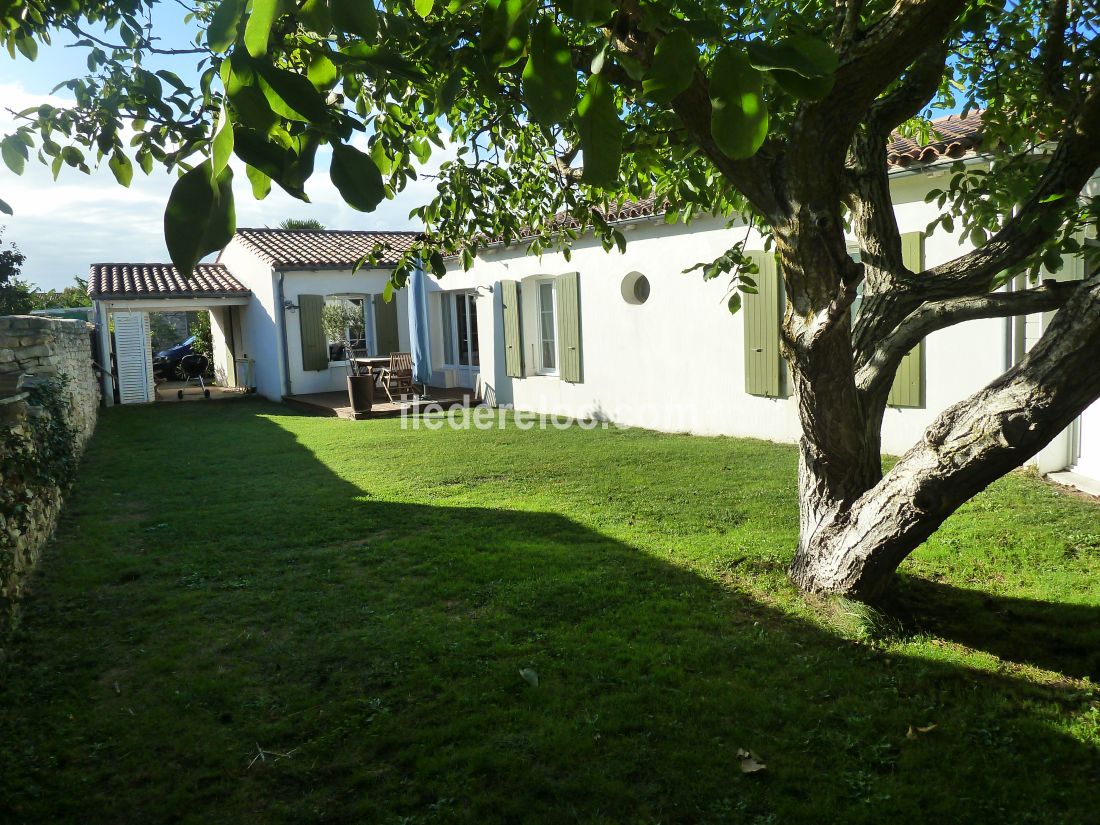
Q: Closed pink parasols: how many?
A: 0